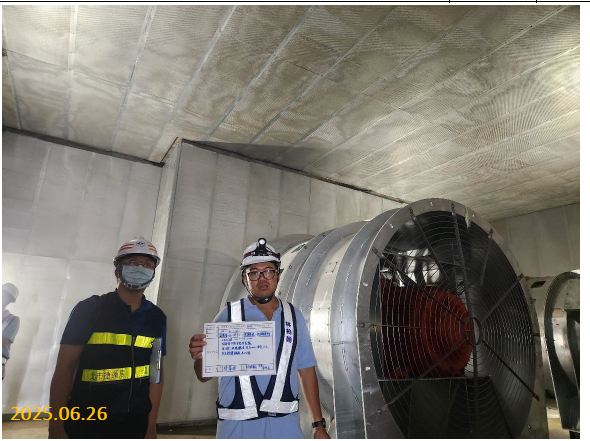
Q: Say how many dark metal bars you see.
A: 12